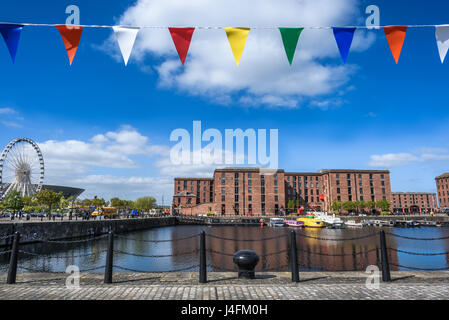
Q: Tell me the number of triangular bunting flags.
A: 9